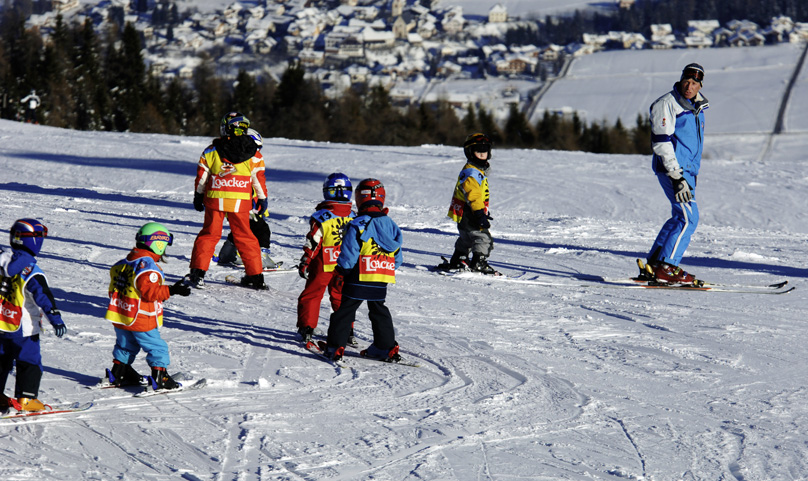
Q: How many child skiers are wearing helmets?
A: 7